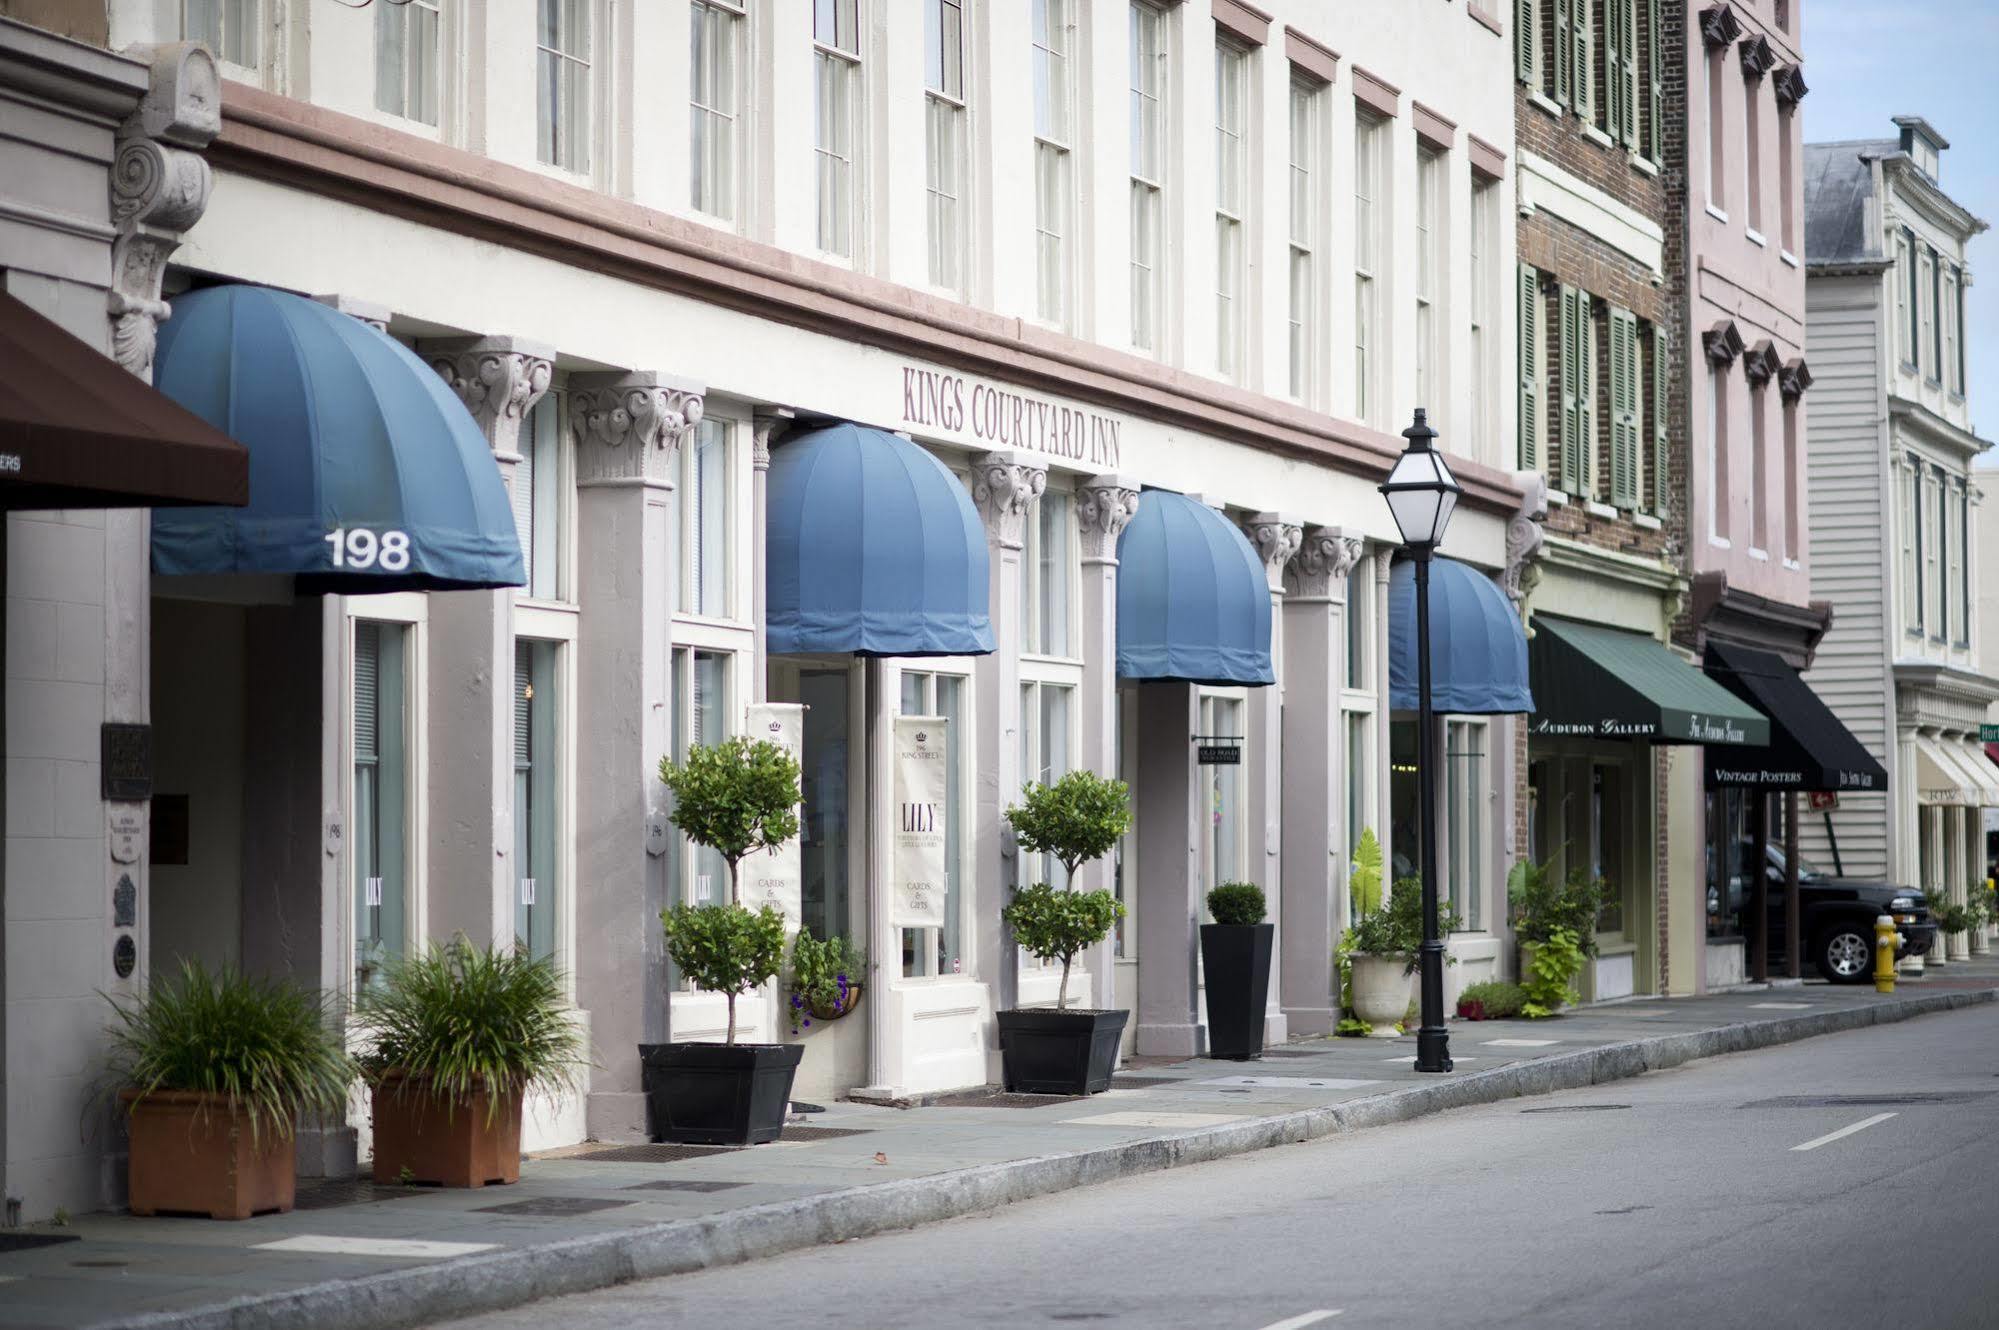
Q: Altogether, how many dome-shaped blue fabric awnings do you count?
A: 4